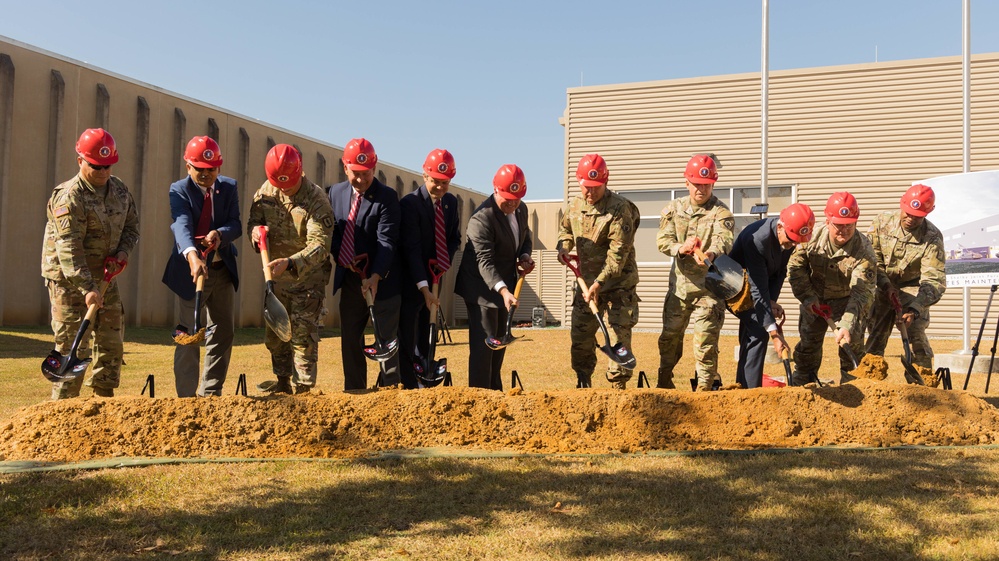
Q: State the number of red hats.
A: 11